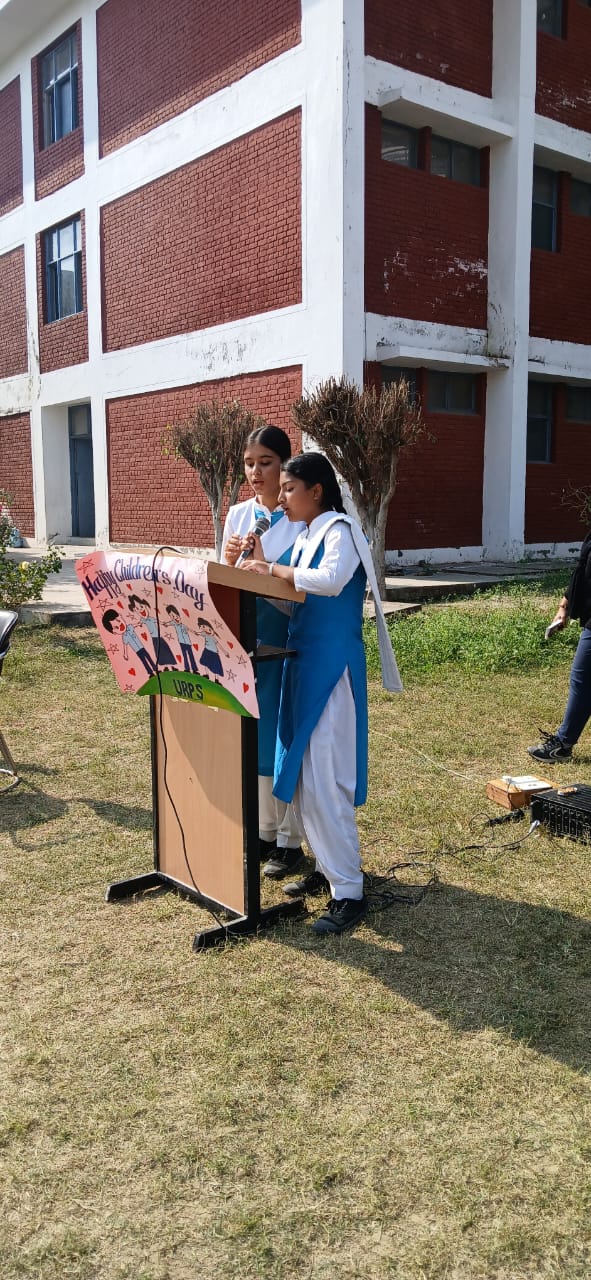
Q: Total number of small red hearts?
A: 11